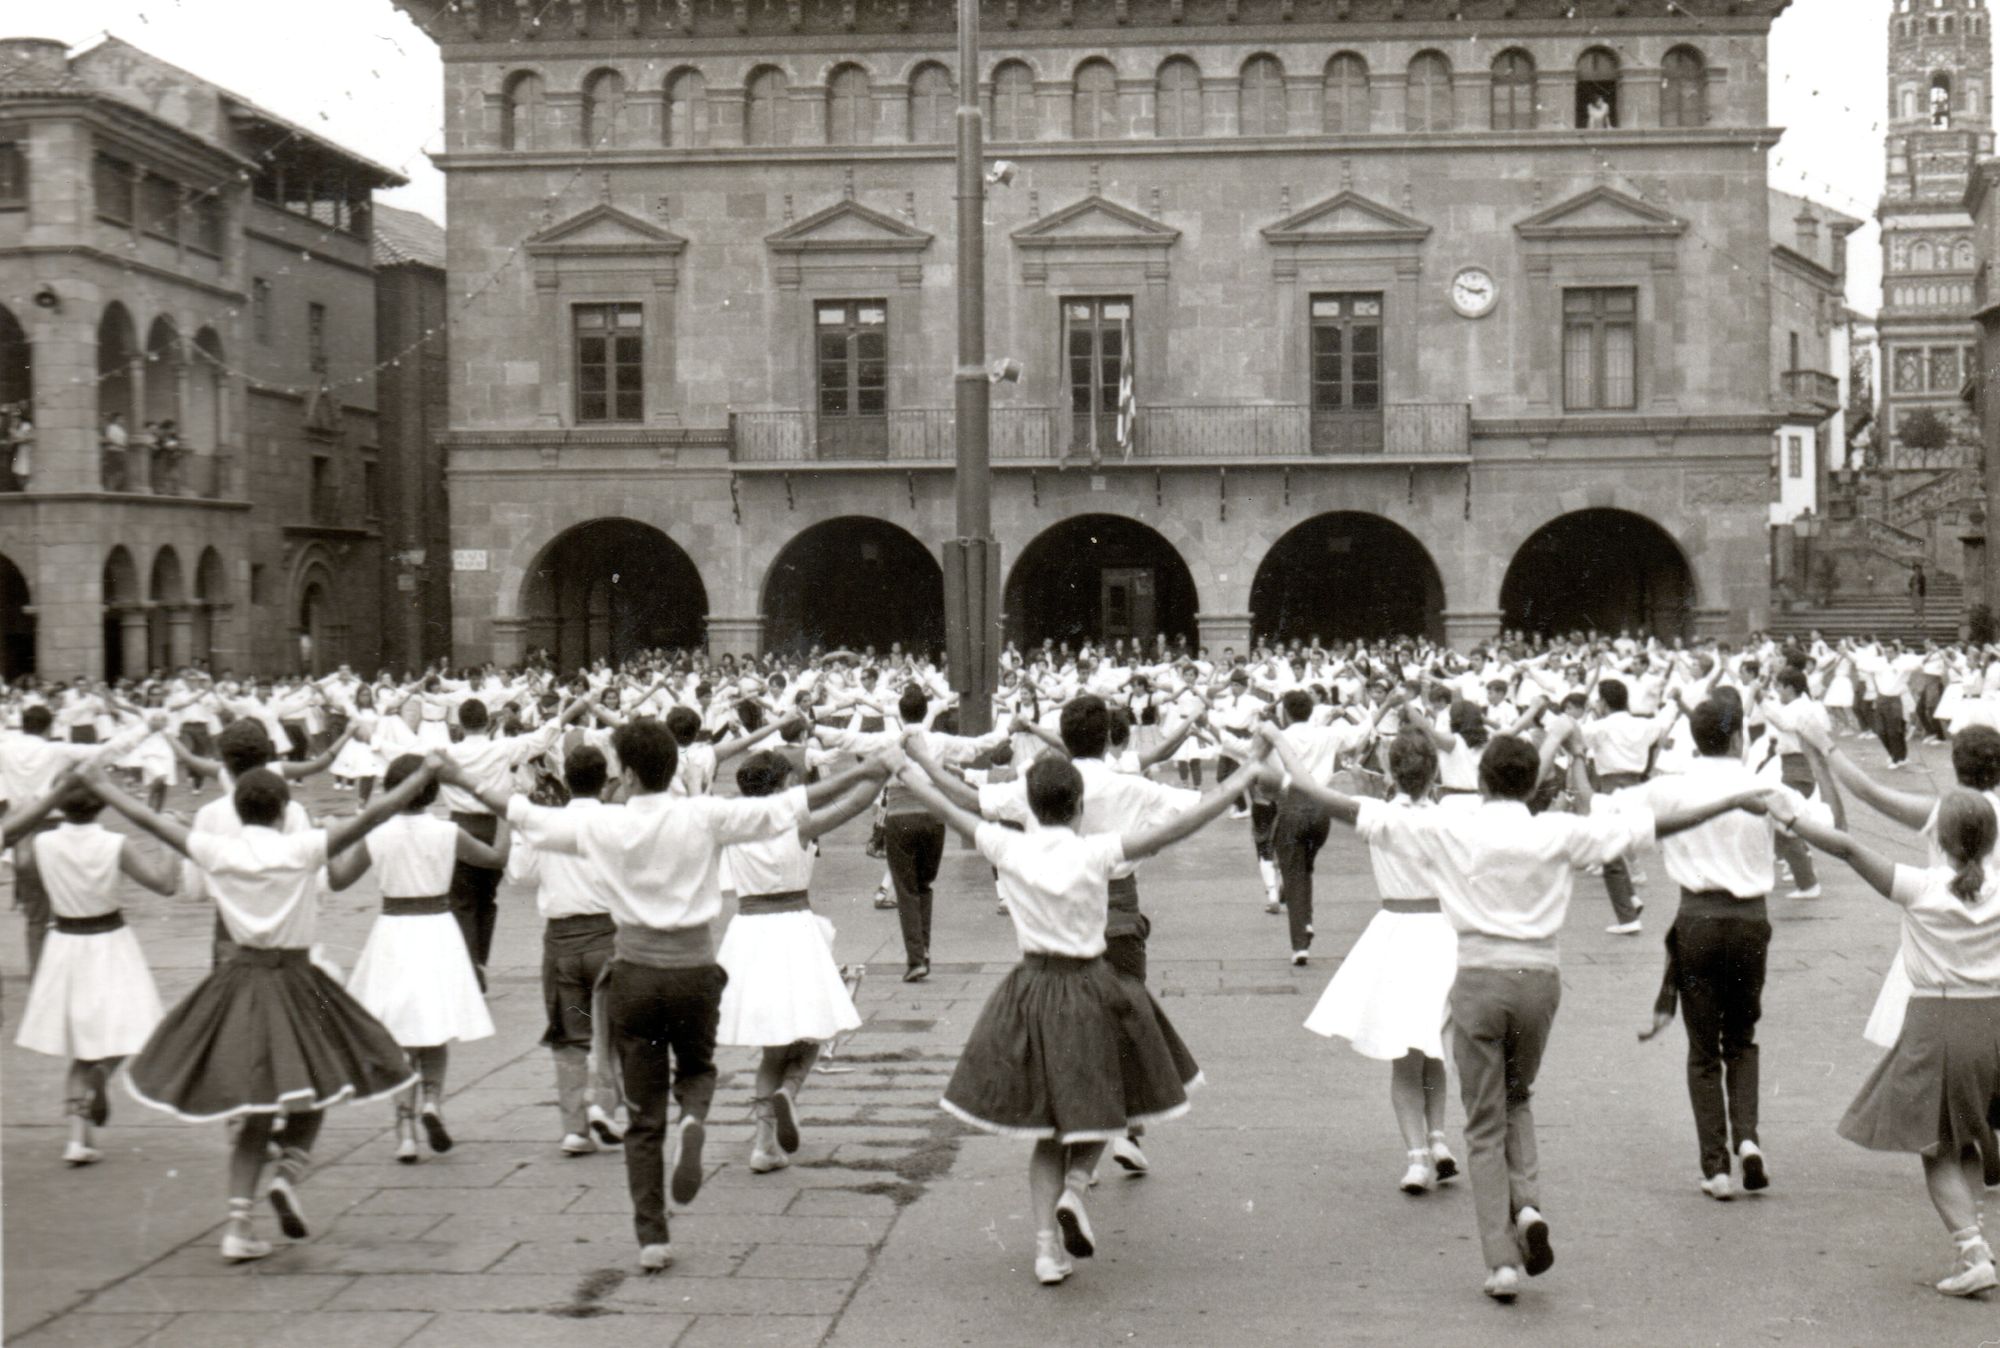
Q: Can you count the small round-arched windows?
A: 15